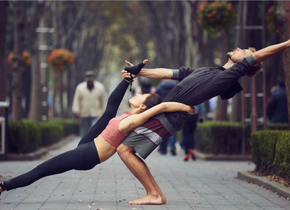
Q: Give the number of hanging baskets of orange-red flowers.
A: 4